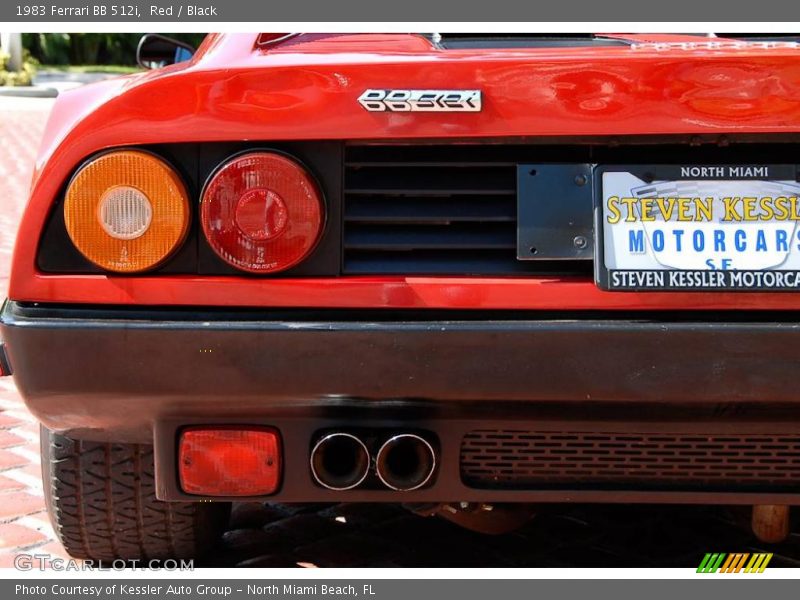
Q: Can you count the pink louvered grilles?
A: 0